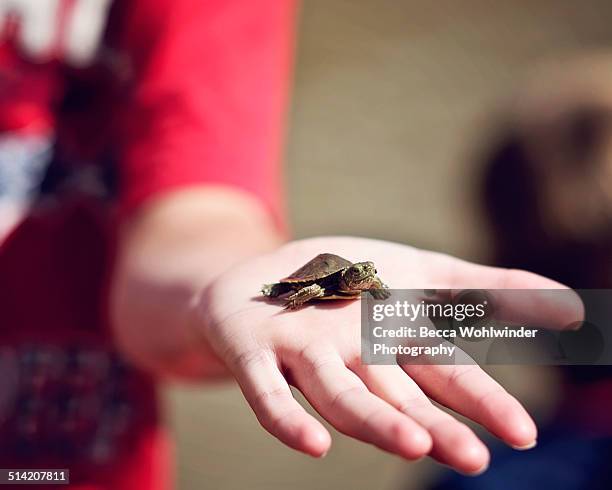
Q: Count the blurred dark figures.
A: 1